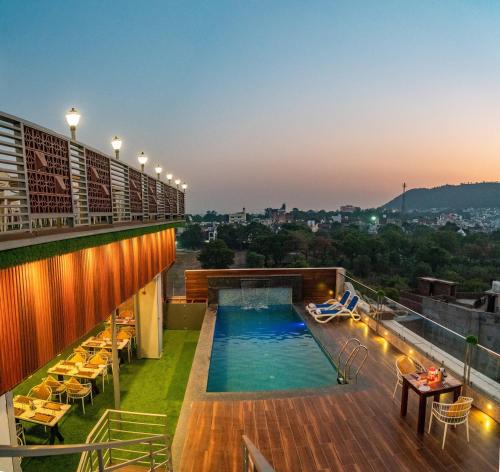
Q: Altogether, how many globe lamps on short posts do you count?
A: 7